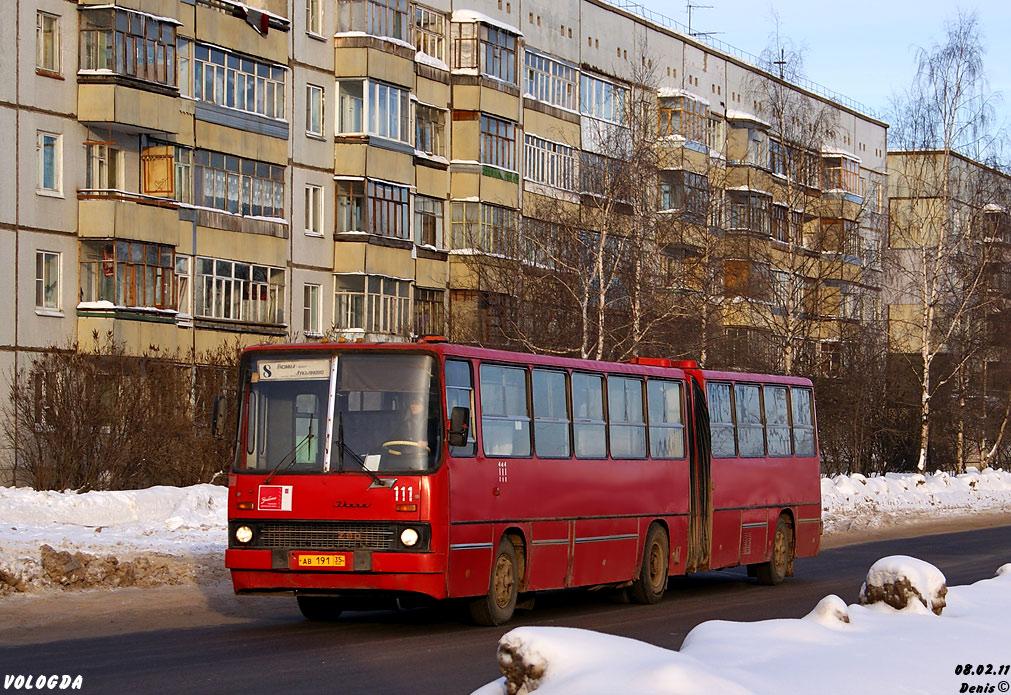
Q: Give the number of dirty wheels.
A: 3